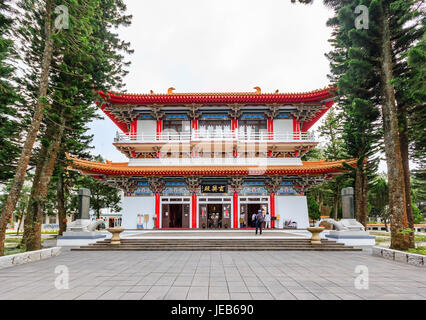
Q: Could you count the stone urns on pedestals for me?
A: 2